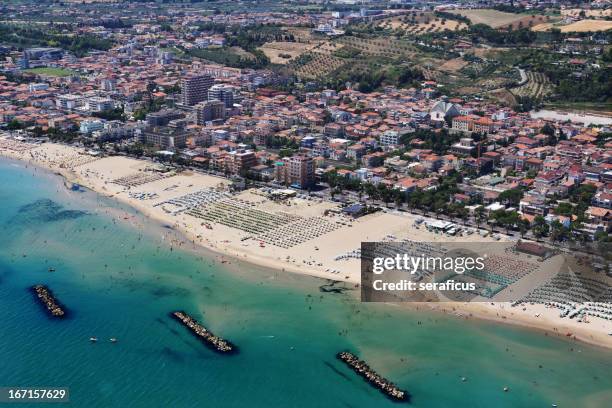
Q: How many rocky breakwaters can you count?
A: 3